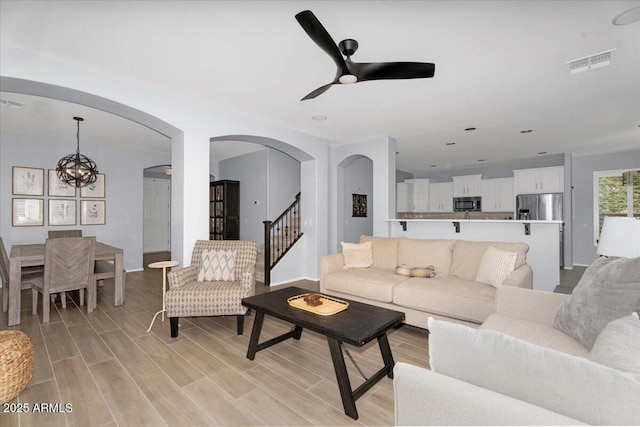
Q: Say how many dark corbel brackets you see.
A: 3